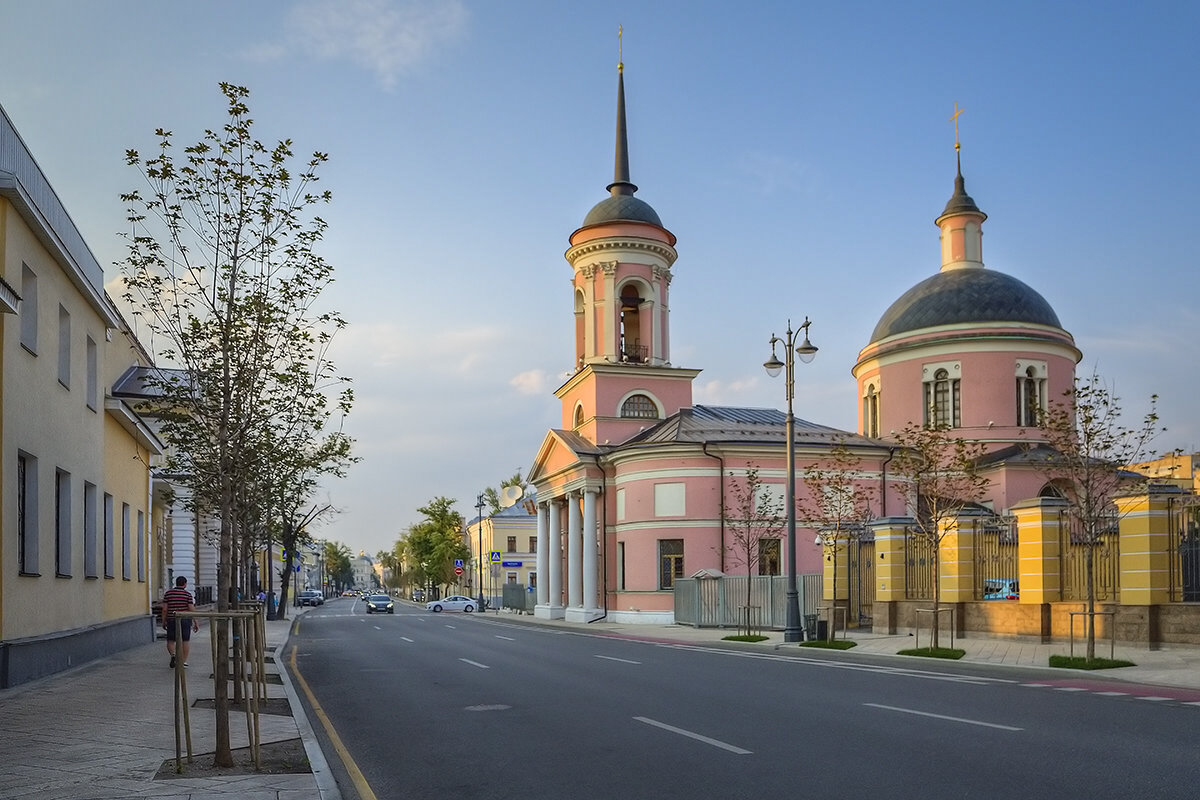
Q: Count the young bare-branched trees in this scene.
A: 4